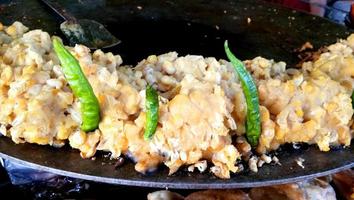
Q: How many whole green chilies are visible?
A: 3